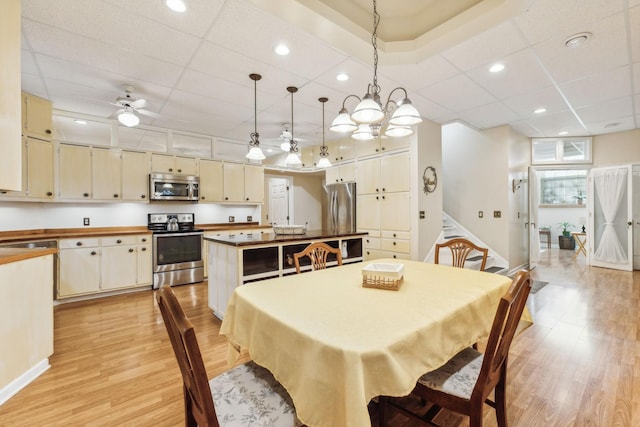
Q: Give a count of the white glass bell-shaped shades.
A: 8